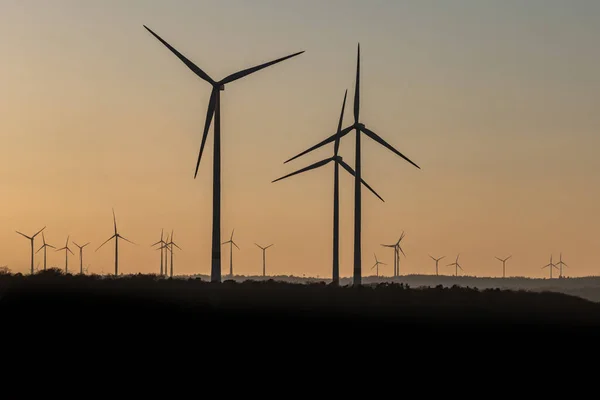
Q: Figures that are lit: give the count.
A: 0